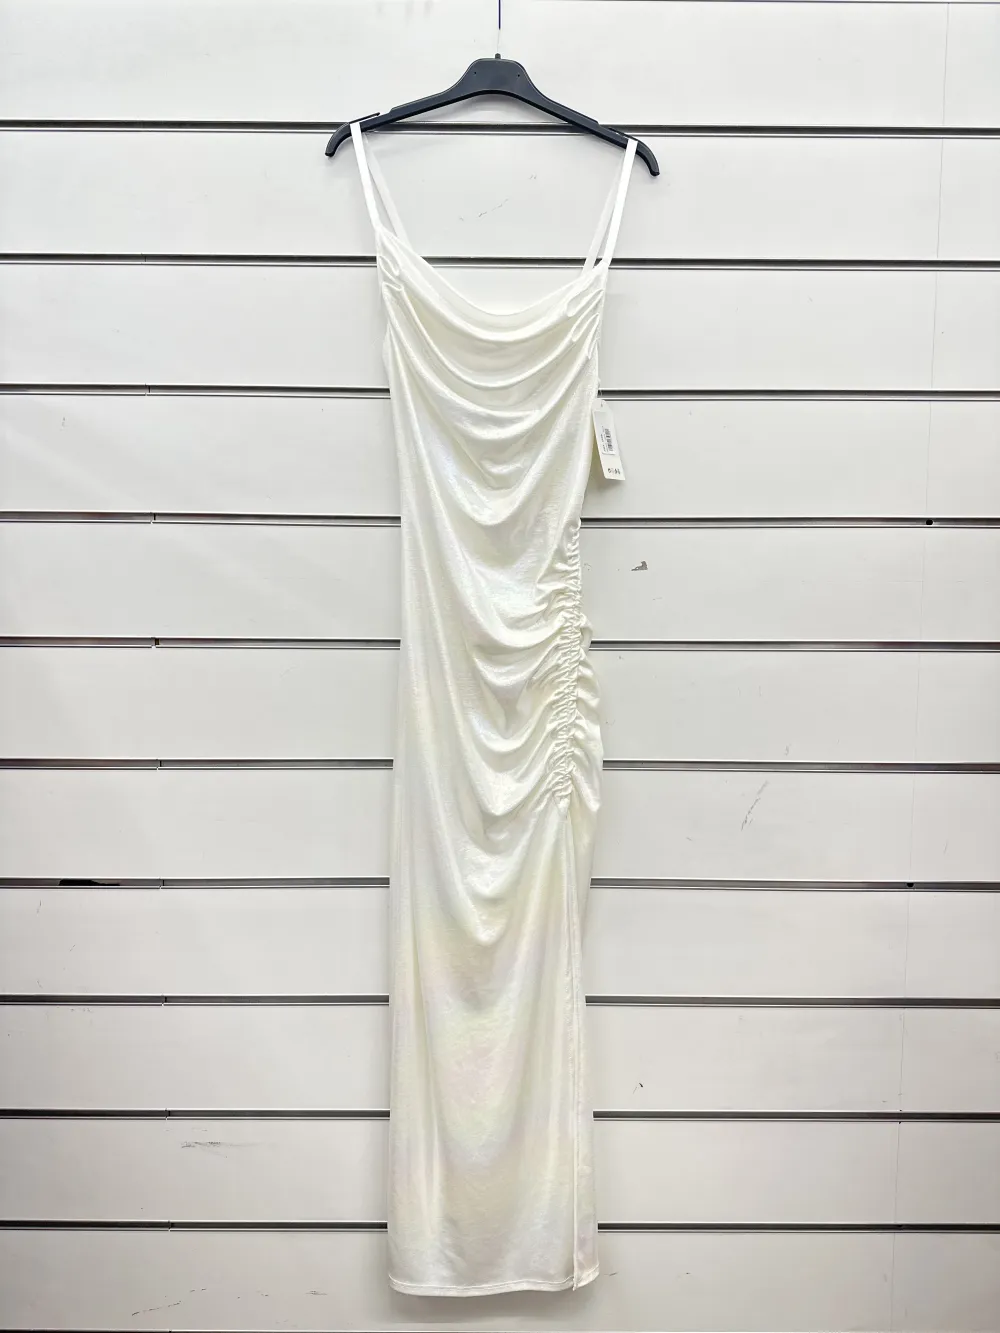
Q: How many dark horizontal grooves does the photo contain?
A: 10